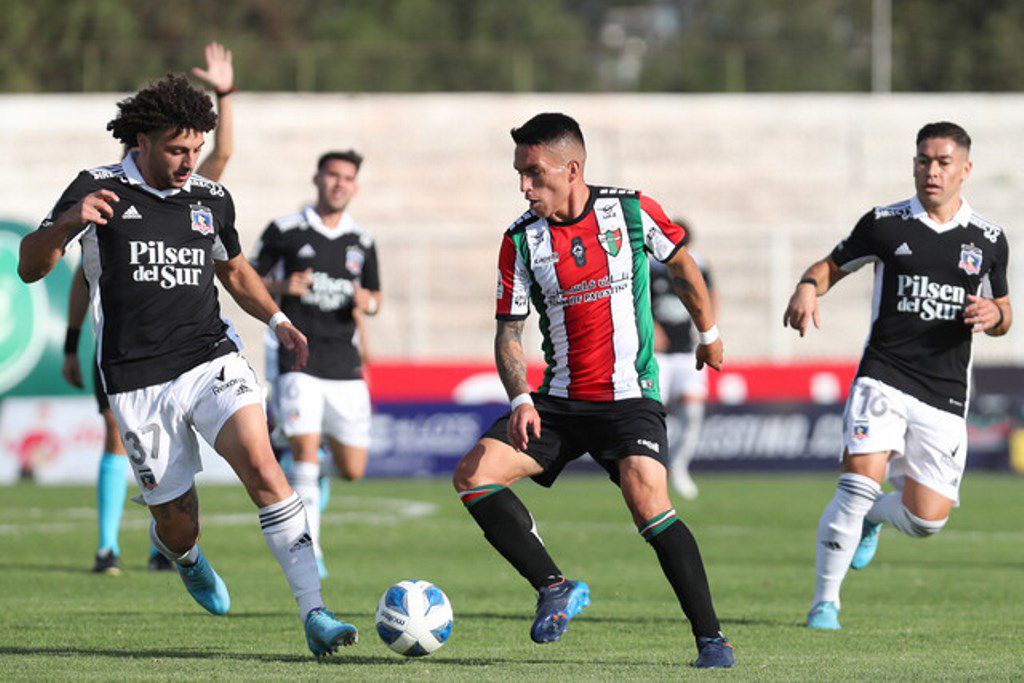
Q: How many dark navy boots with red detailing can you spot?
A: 2